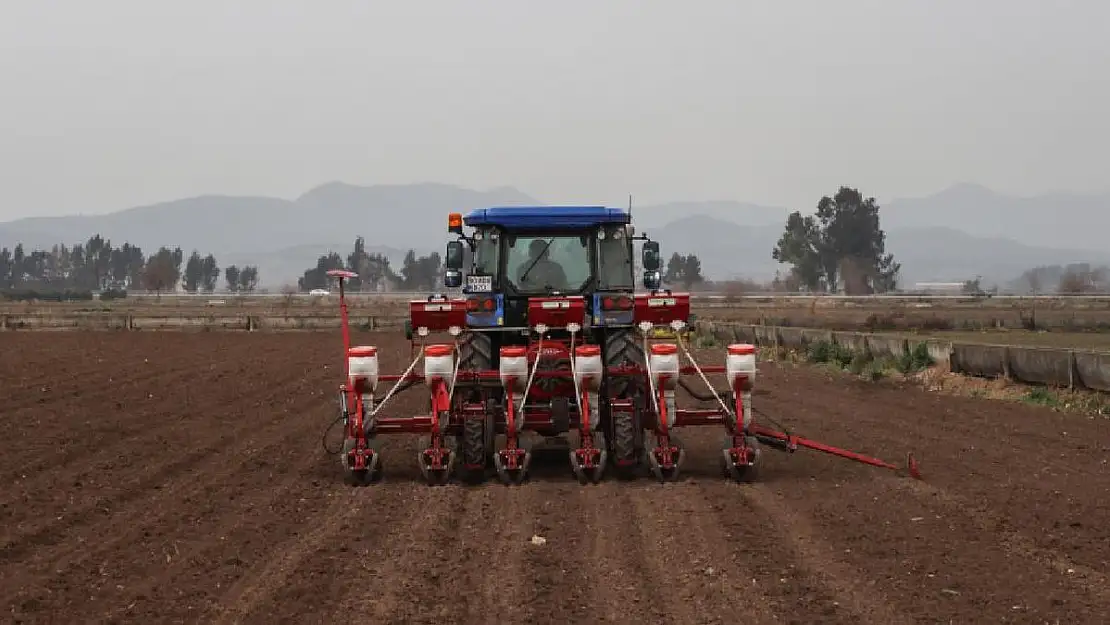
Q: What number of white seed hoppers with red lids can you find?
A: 6